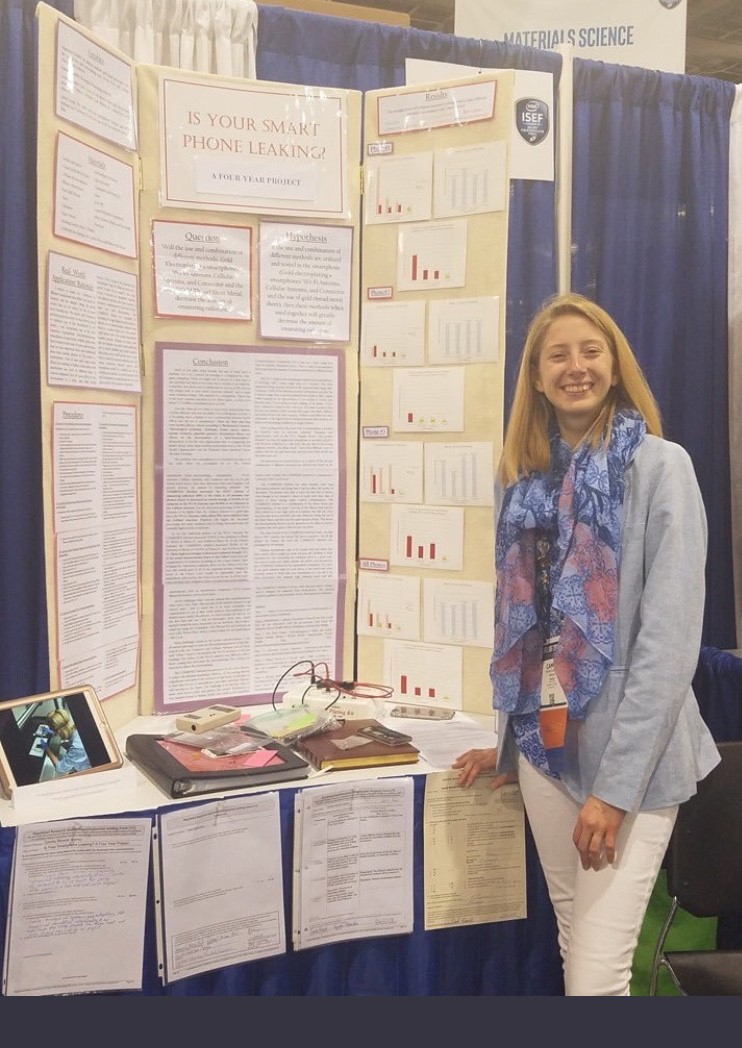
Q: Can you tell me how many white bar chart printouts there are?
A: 12